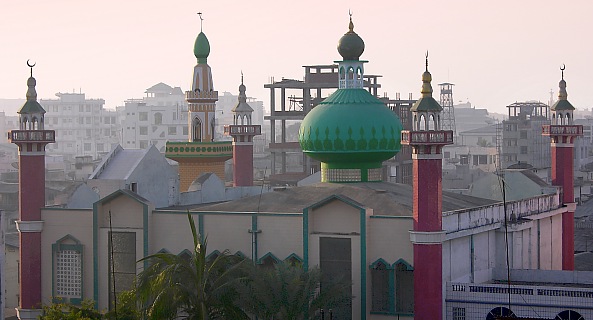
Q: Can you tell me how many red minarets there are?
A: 4